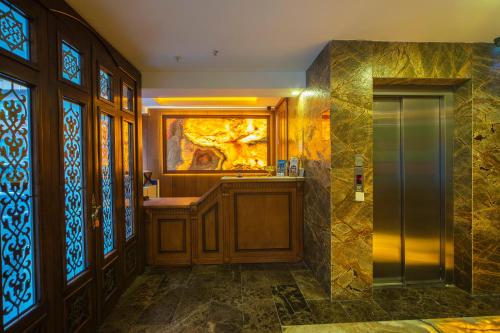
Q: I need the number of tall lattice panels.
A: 4